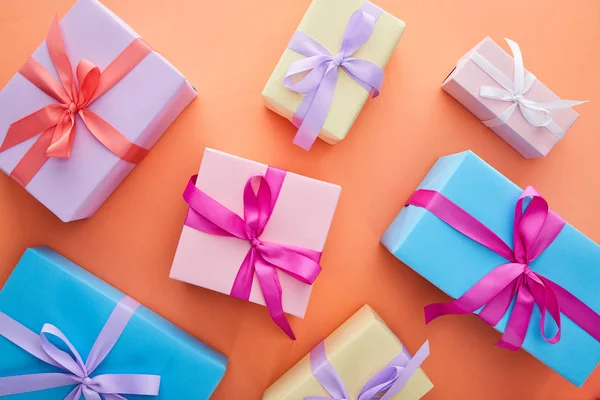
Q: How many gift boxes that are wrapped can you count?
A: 7